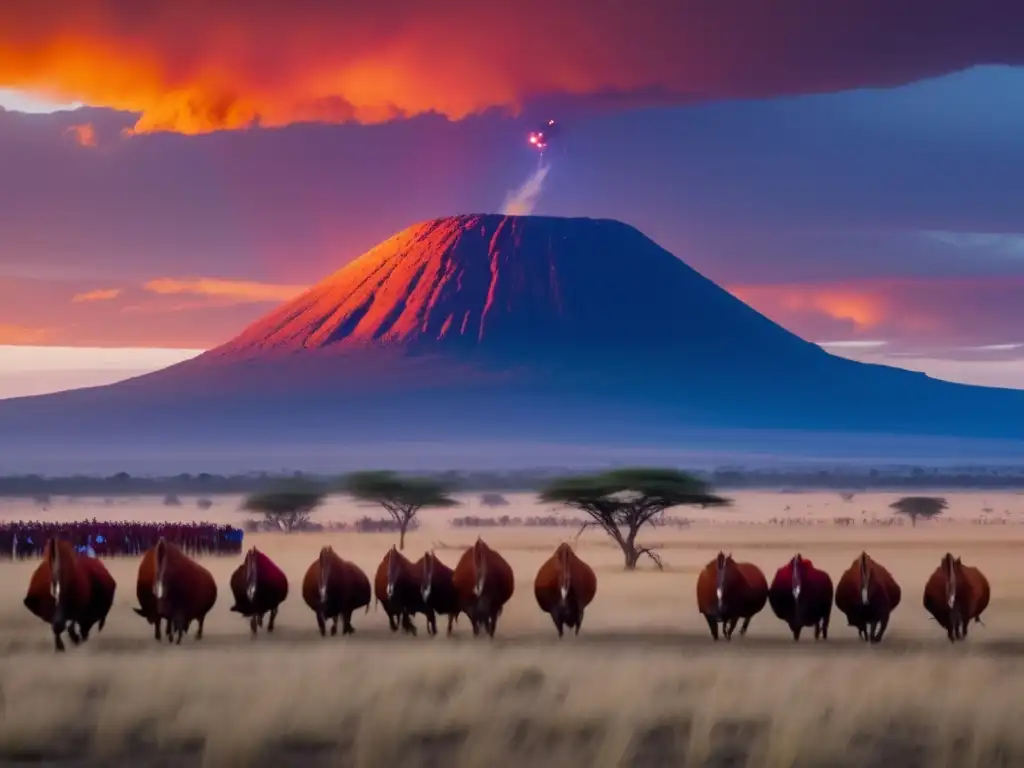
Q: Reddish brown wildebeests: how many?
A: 12